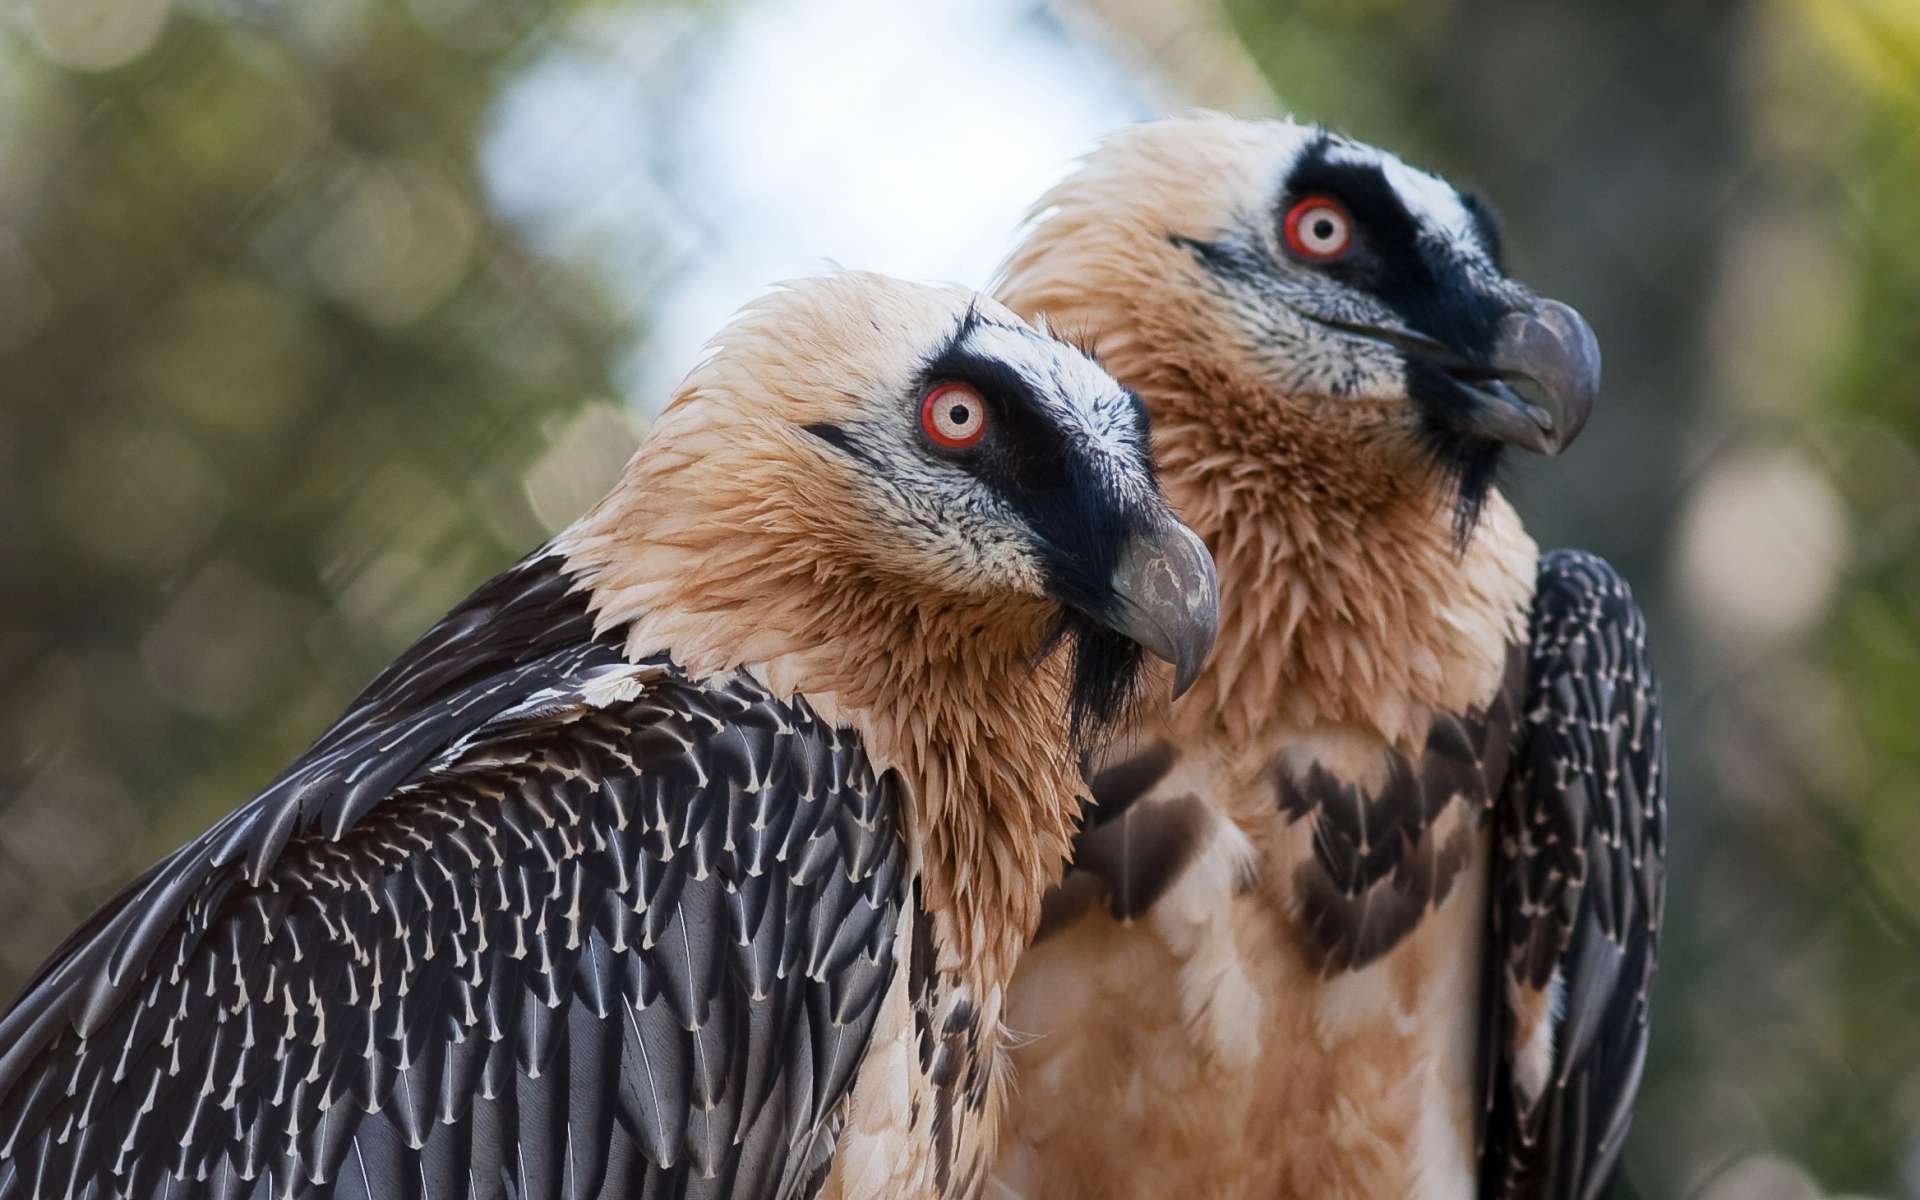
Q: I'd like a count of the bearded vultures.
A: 2